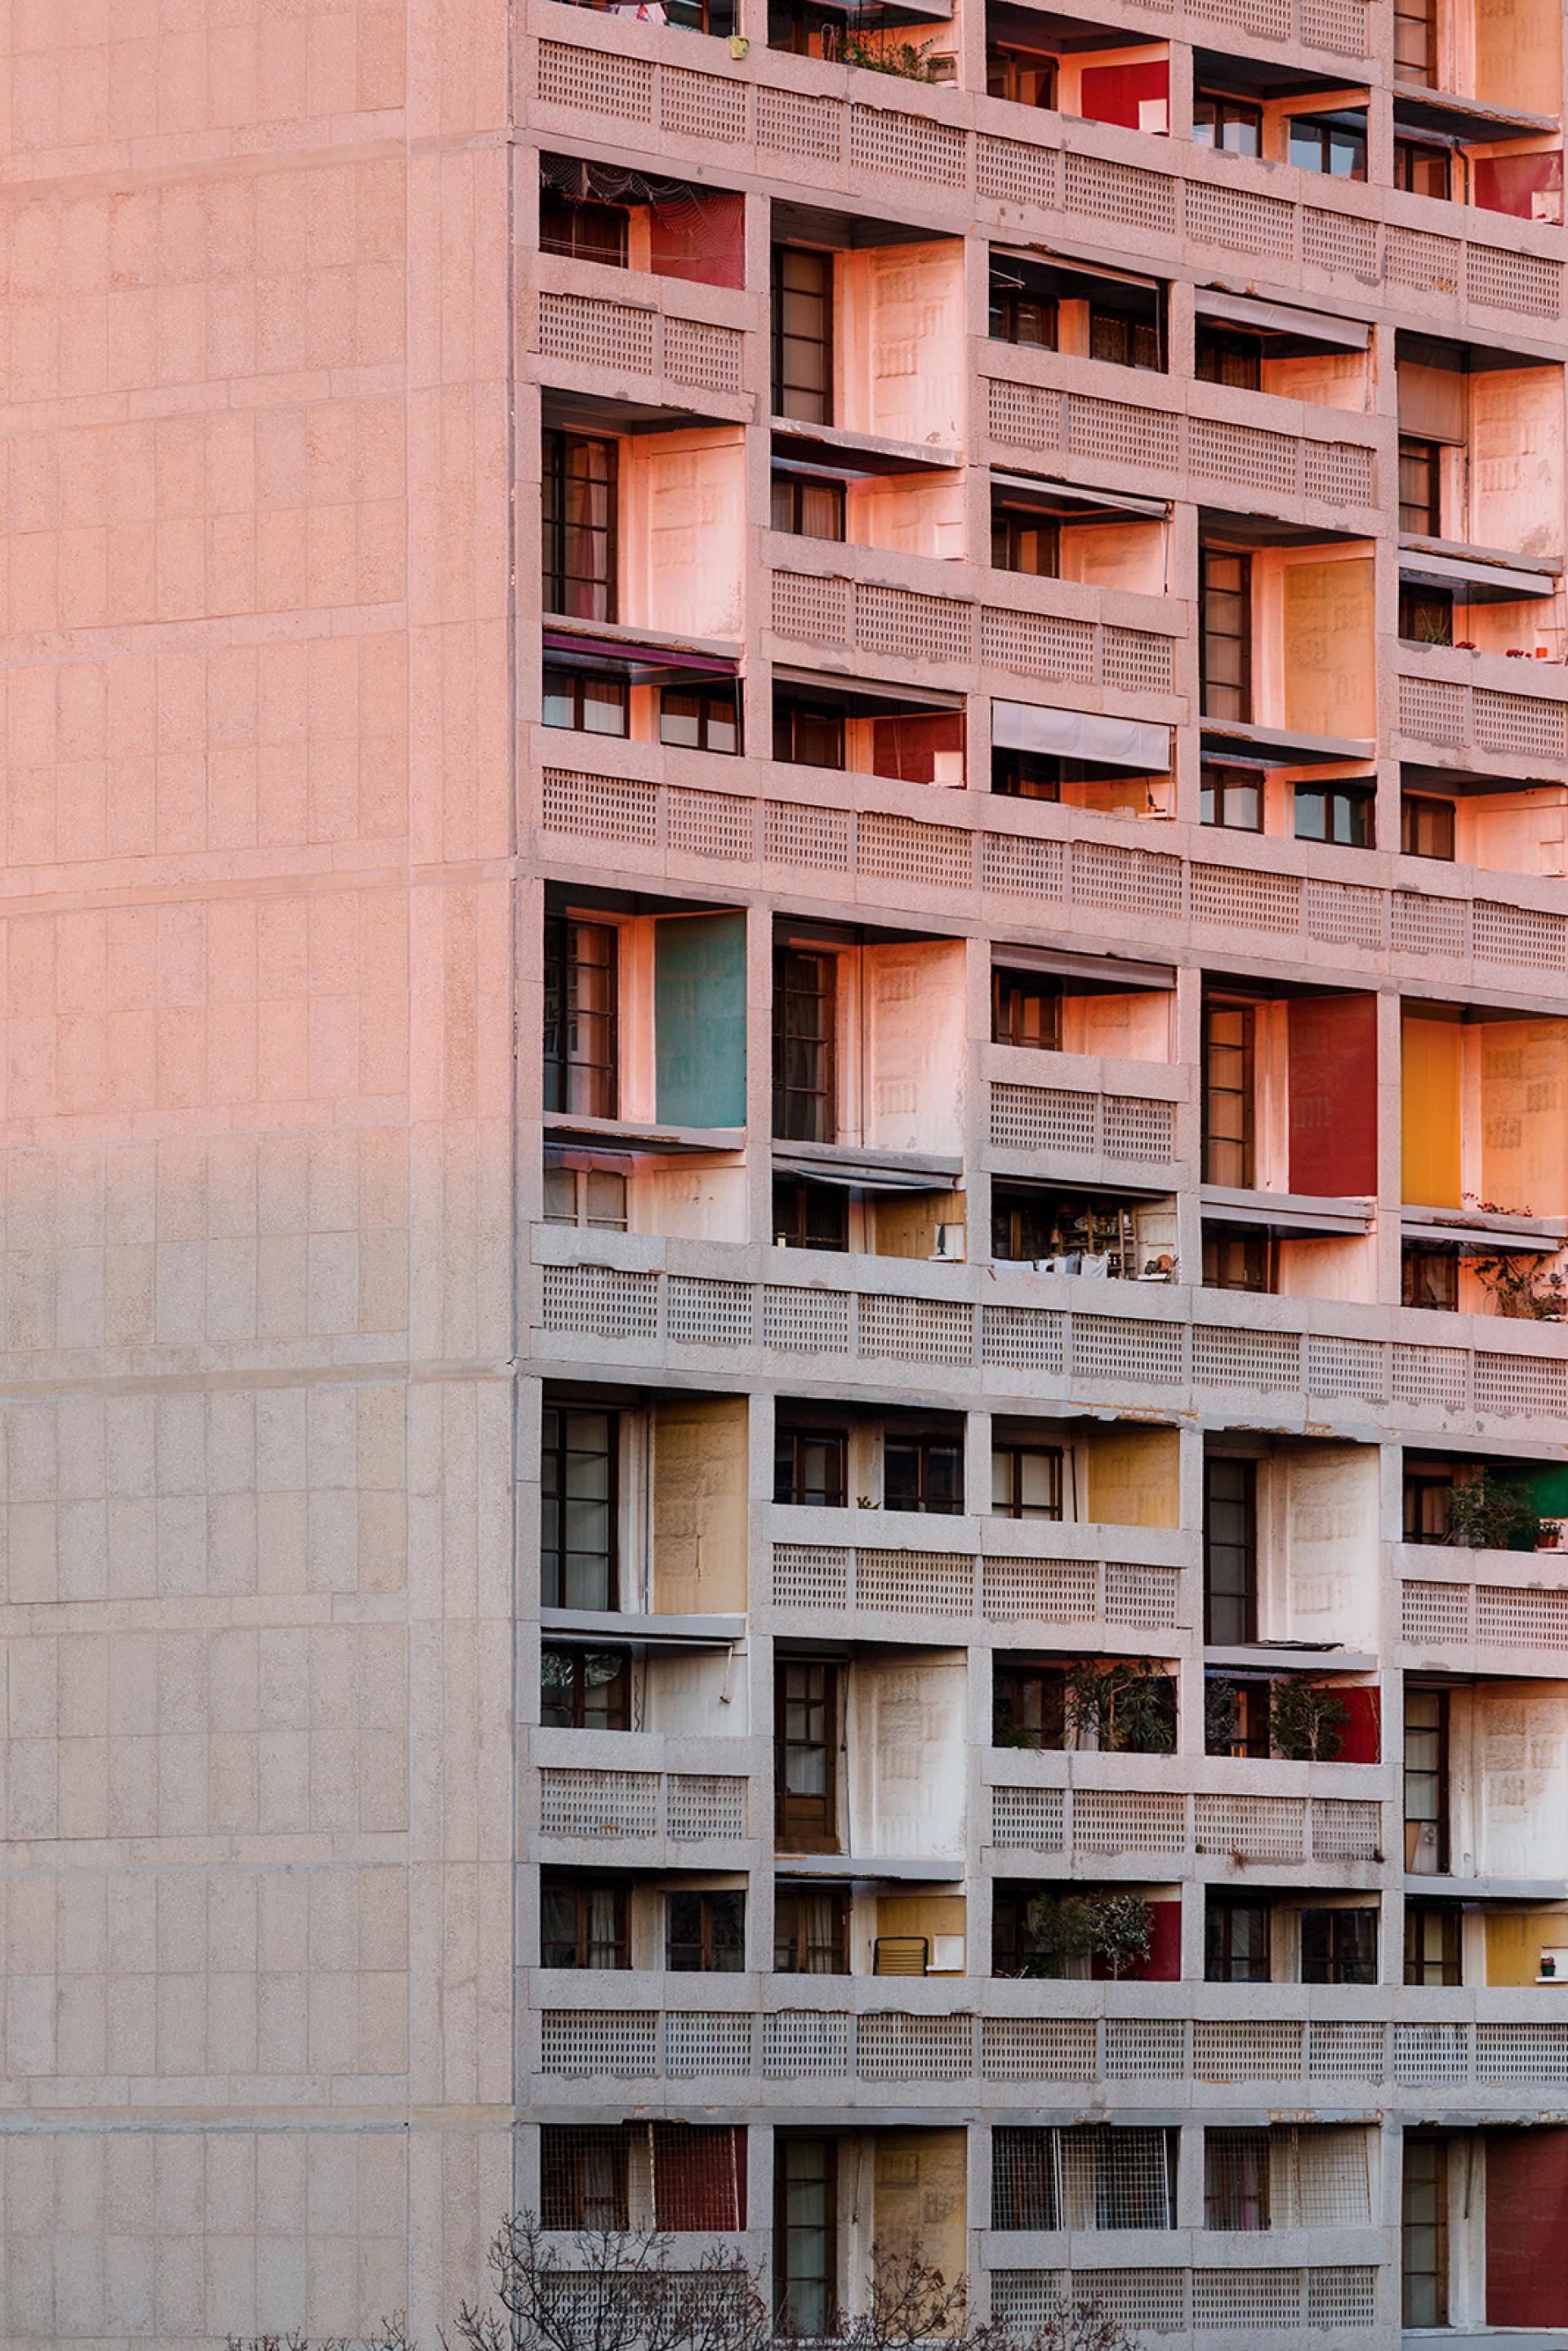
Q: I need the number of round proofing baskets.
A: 0